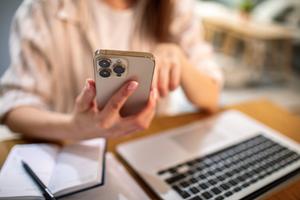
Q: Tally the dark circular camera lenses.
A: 3